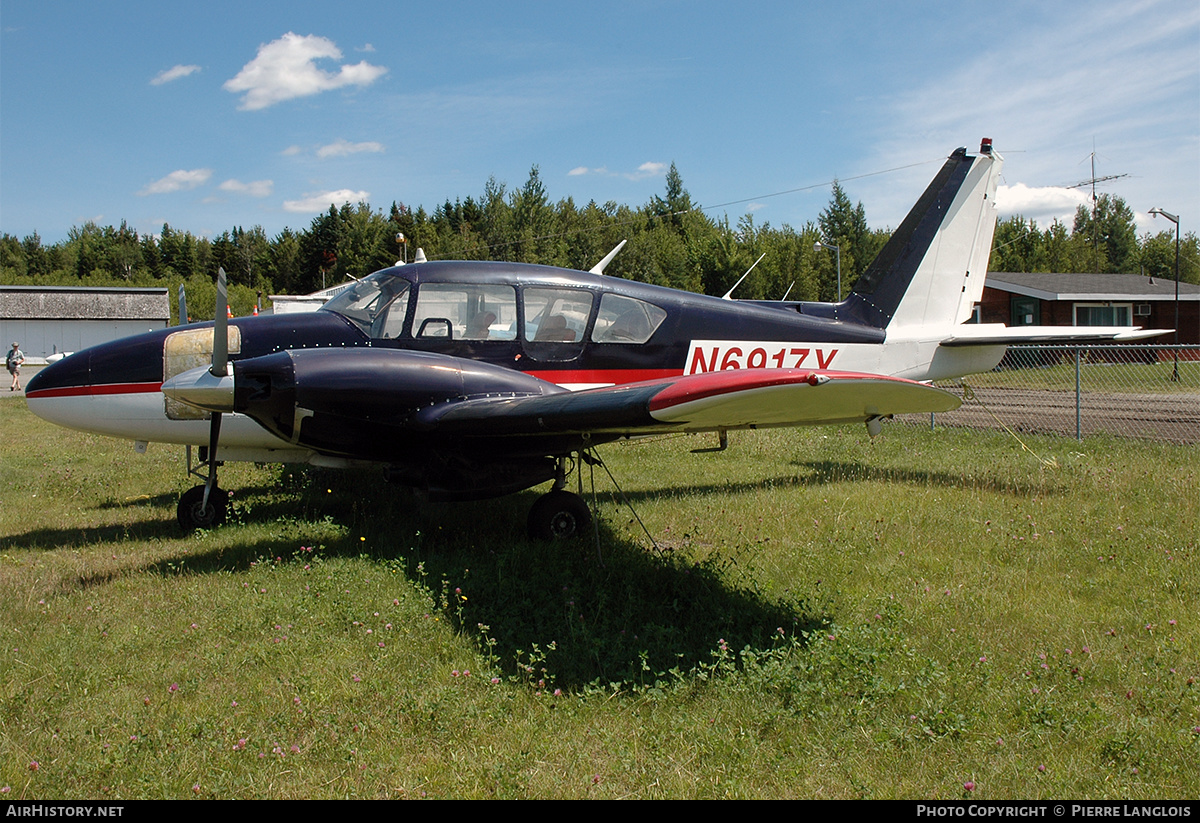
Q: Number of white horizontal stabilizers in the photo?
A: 1